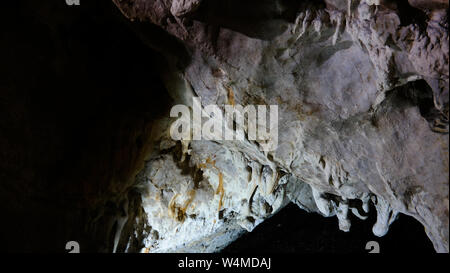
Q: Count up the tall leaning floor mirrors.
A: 0